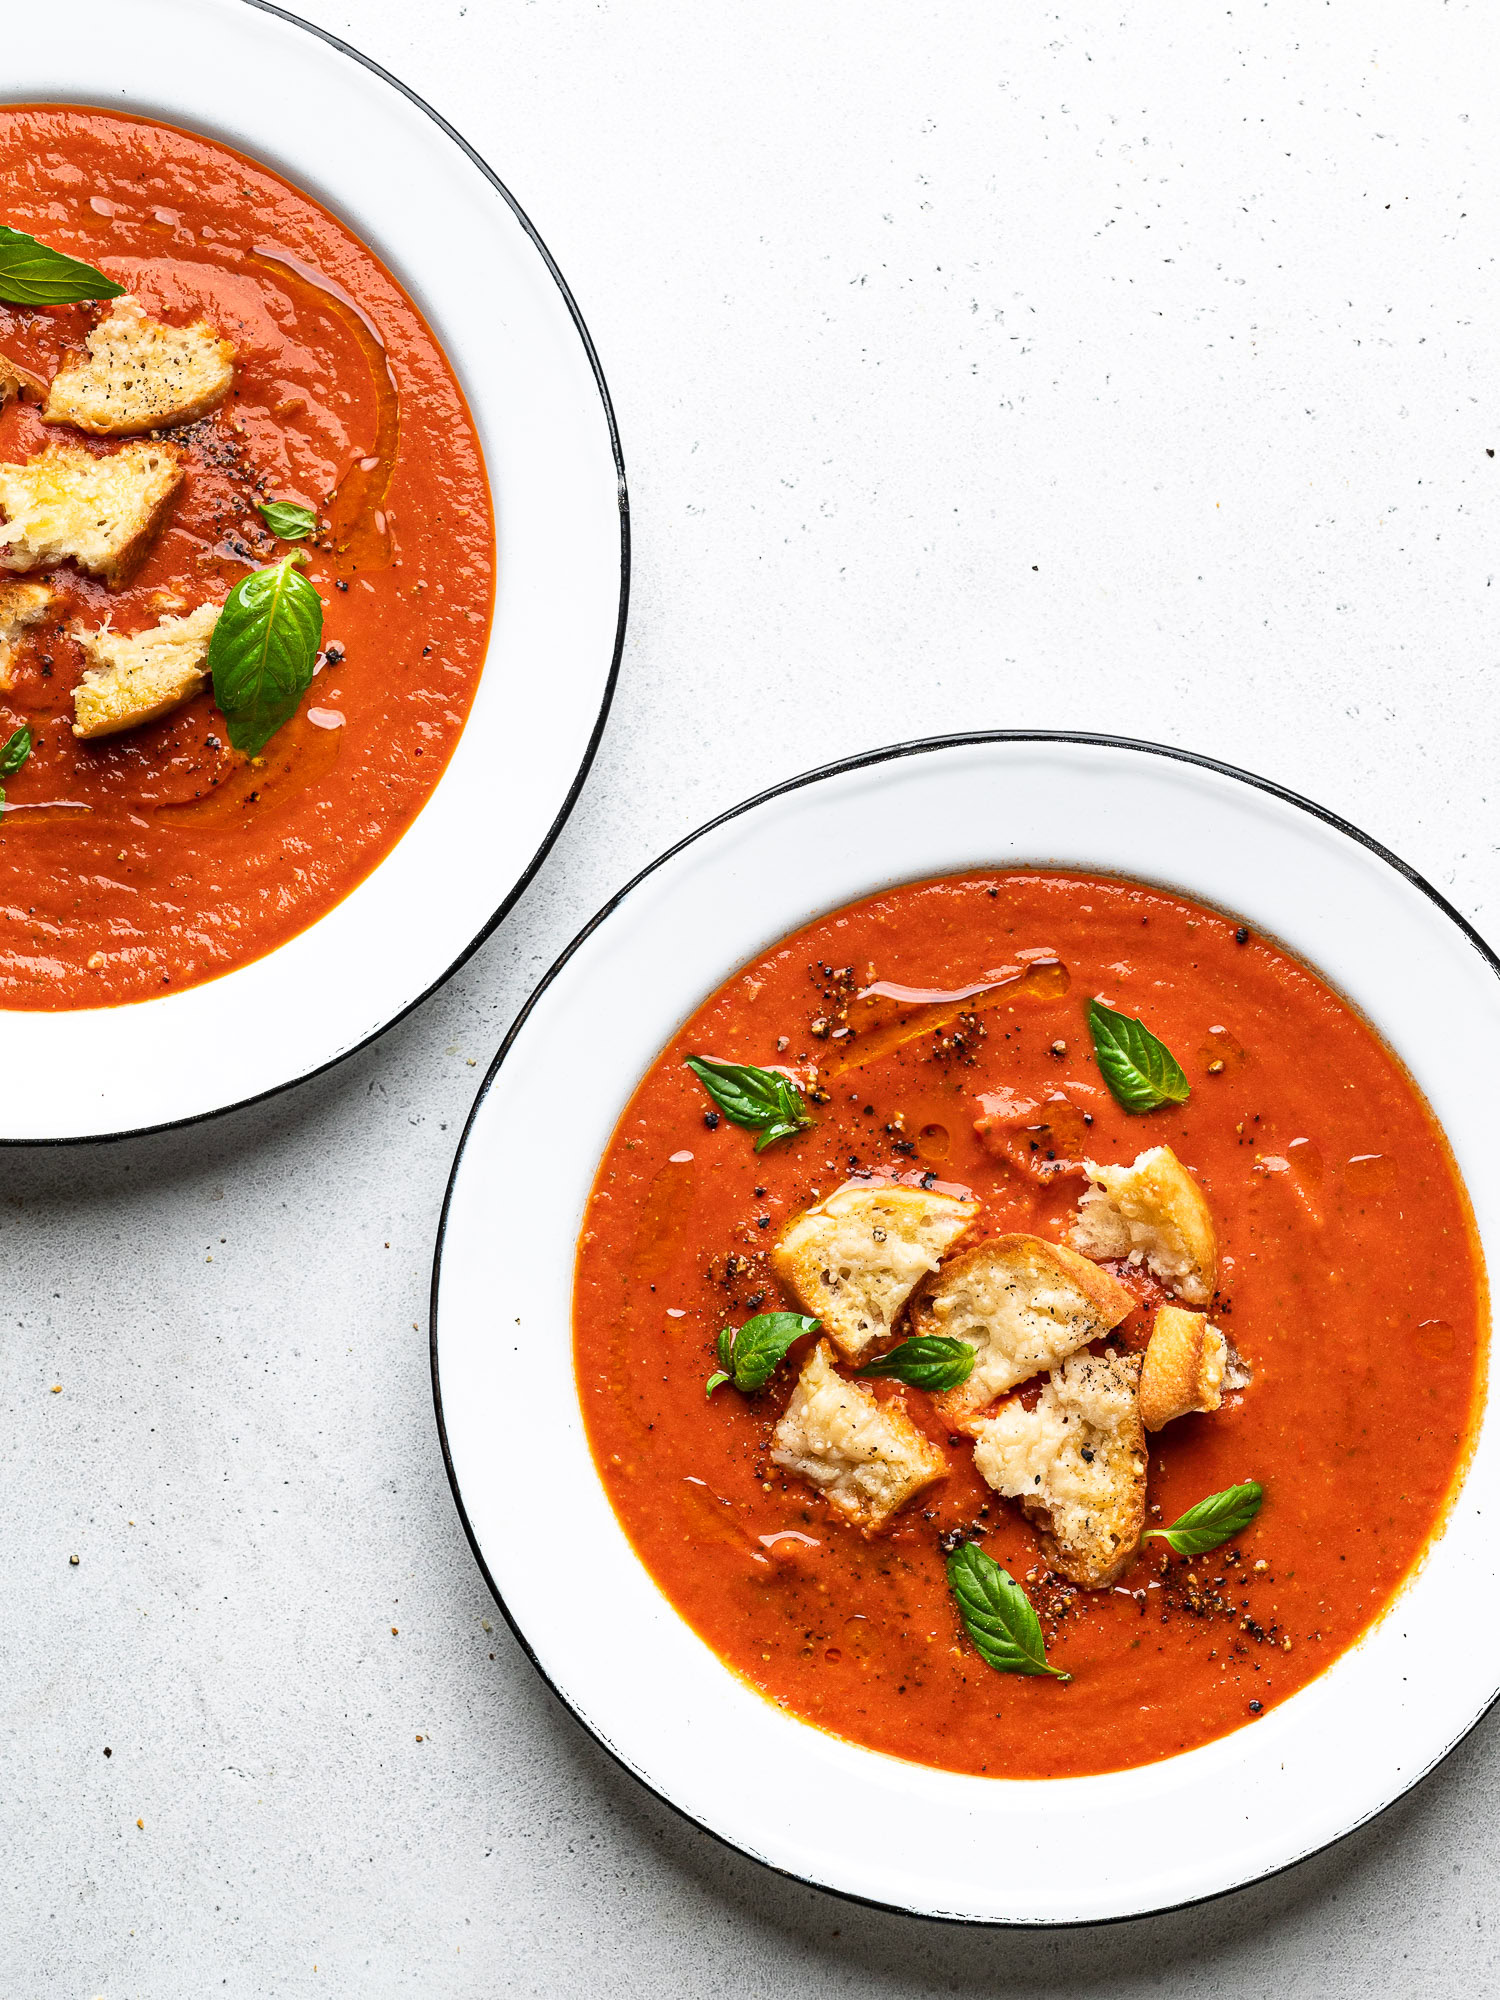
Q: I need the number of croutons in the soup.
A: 11